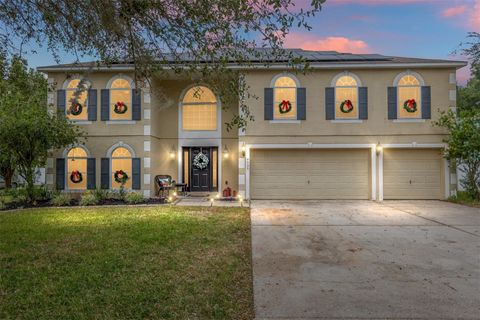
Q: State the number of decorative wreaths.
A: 8